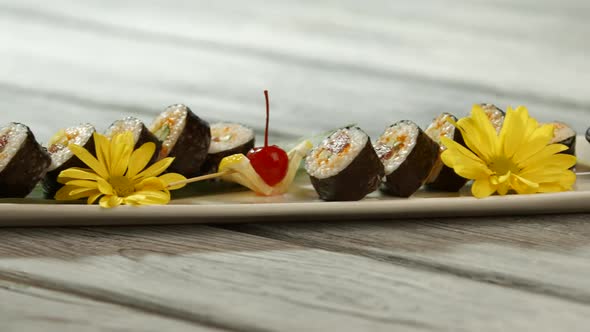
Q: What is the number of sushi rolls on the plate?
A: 10